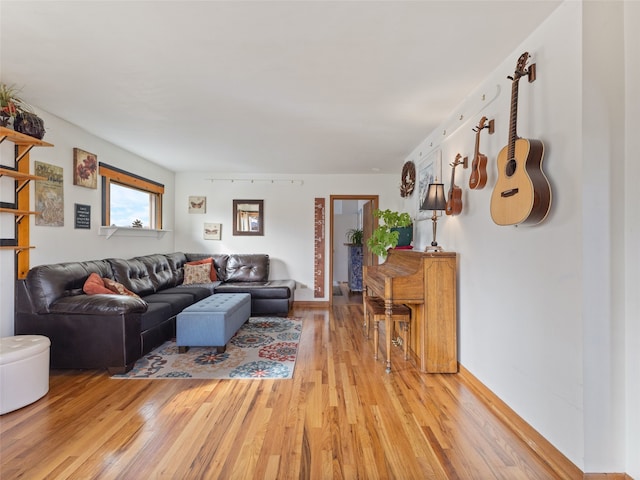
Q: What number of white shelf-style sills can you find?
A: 1